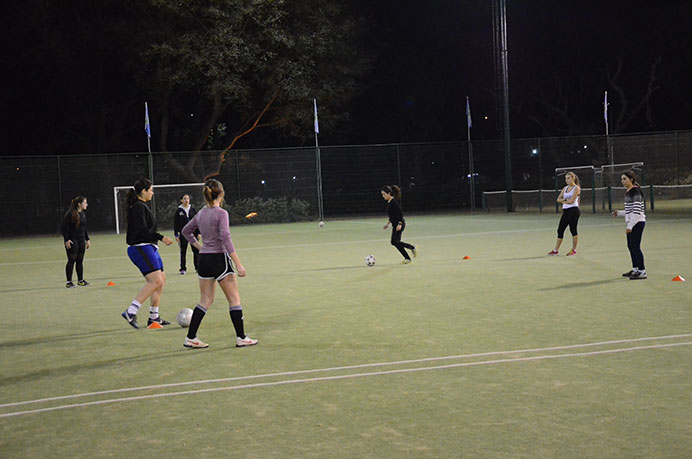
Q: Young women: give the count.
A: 7